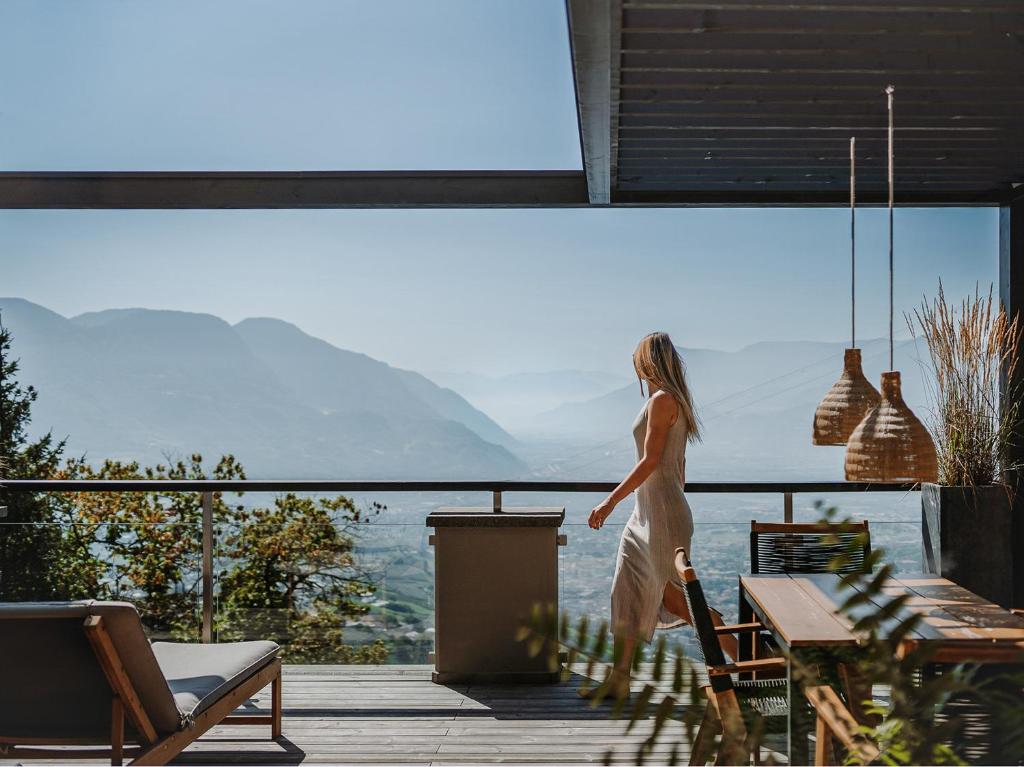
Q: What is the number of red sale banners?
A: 0